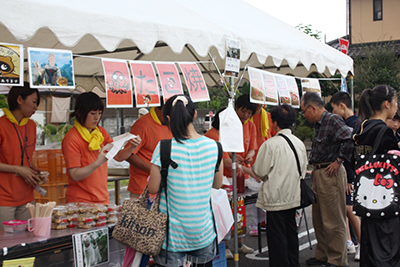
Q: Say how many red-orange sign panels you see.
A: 4